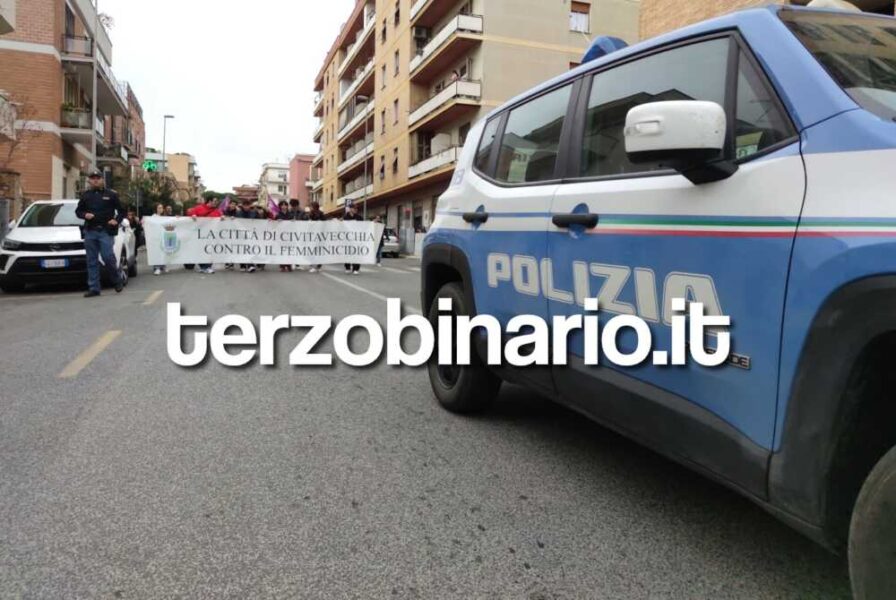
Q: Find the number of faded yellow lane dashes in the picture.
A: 2